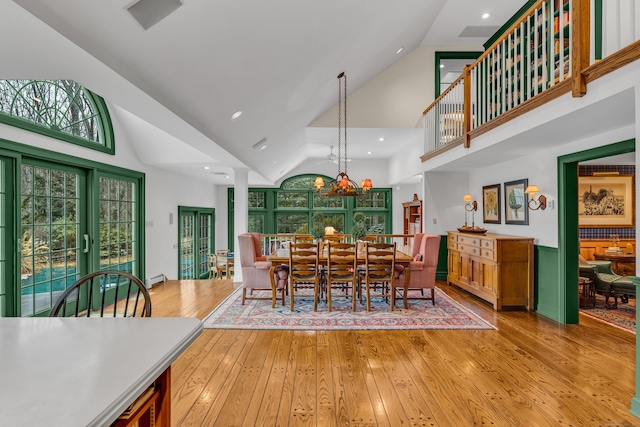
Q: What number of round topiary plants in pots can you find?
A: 2